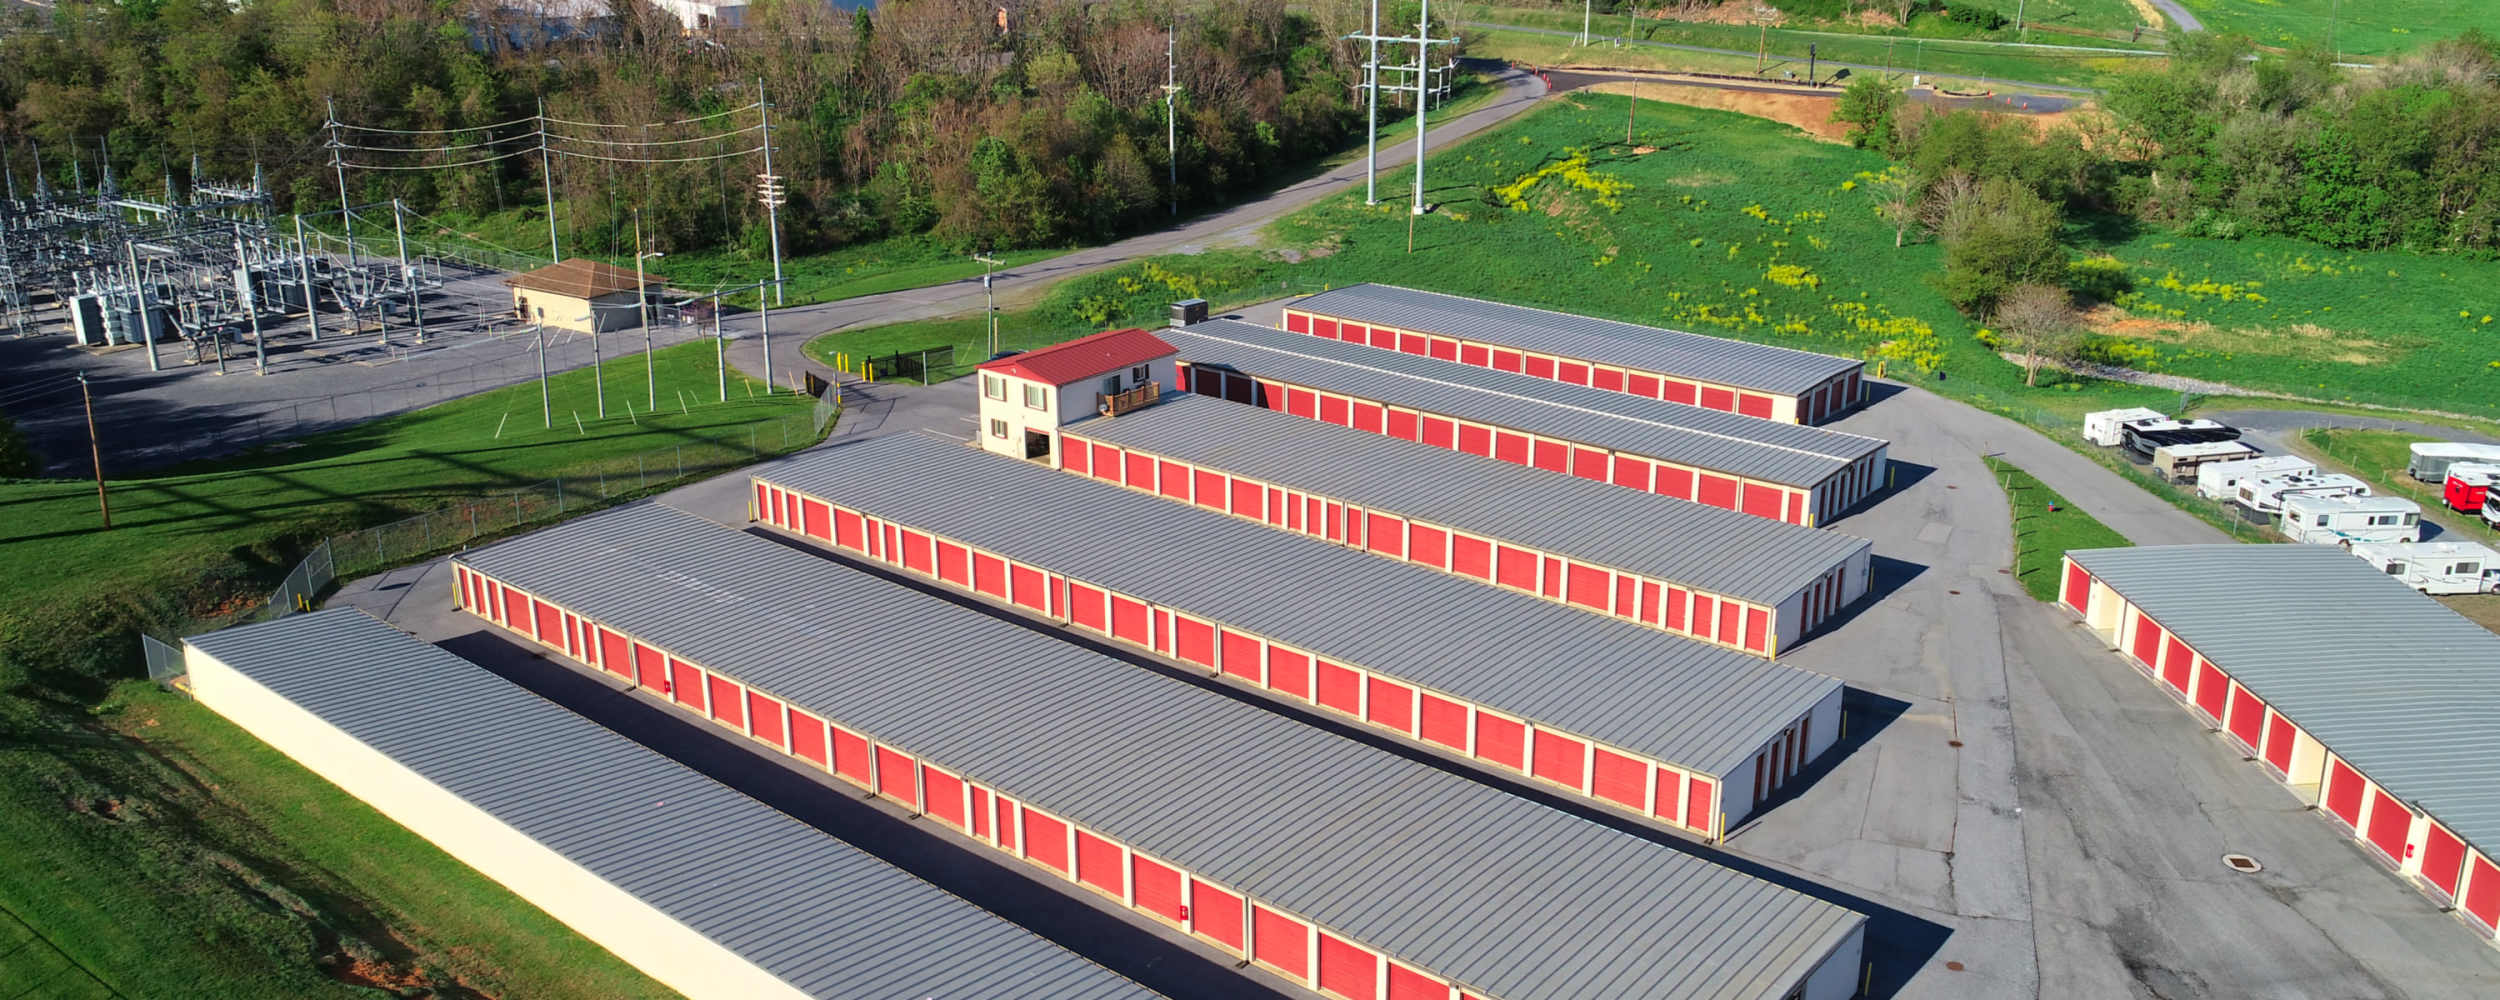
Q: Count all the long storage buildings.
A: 7